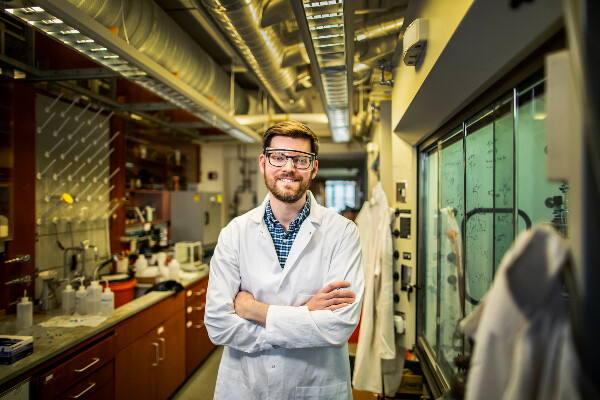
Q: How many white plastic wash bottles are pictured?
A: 5